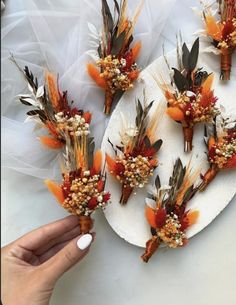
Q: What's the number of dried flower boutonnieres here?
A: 8